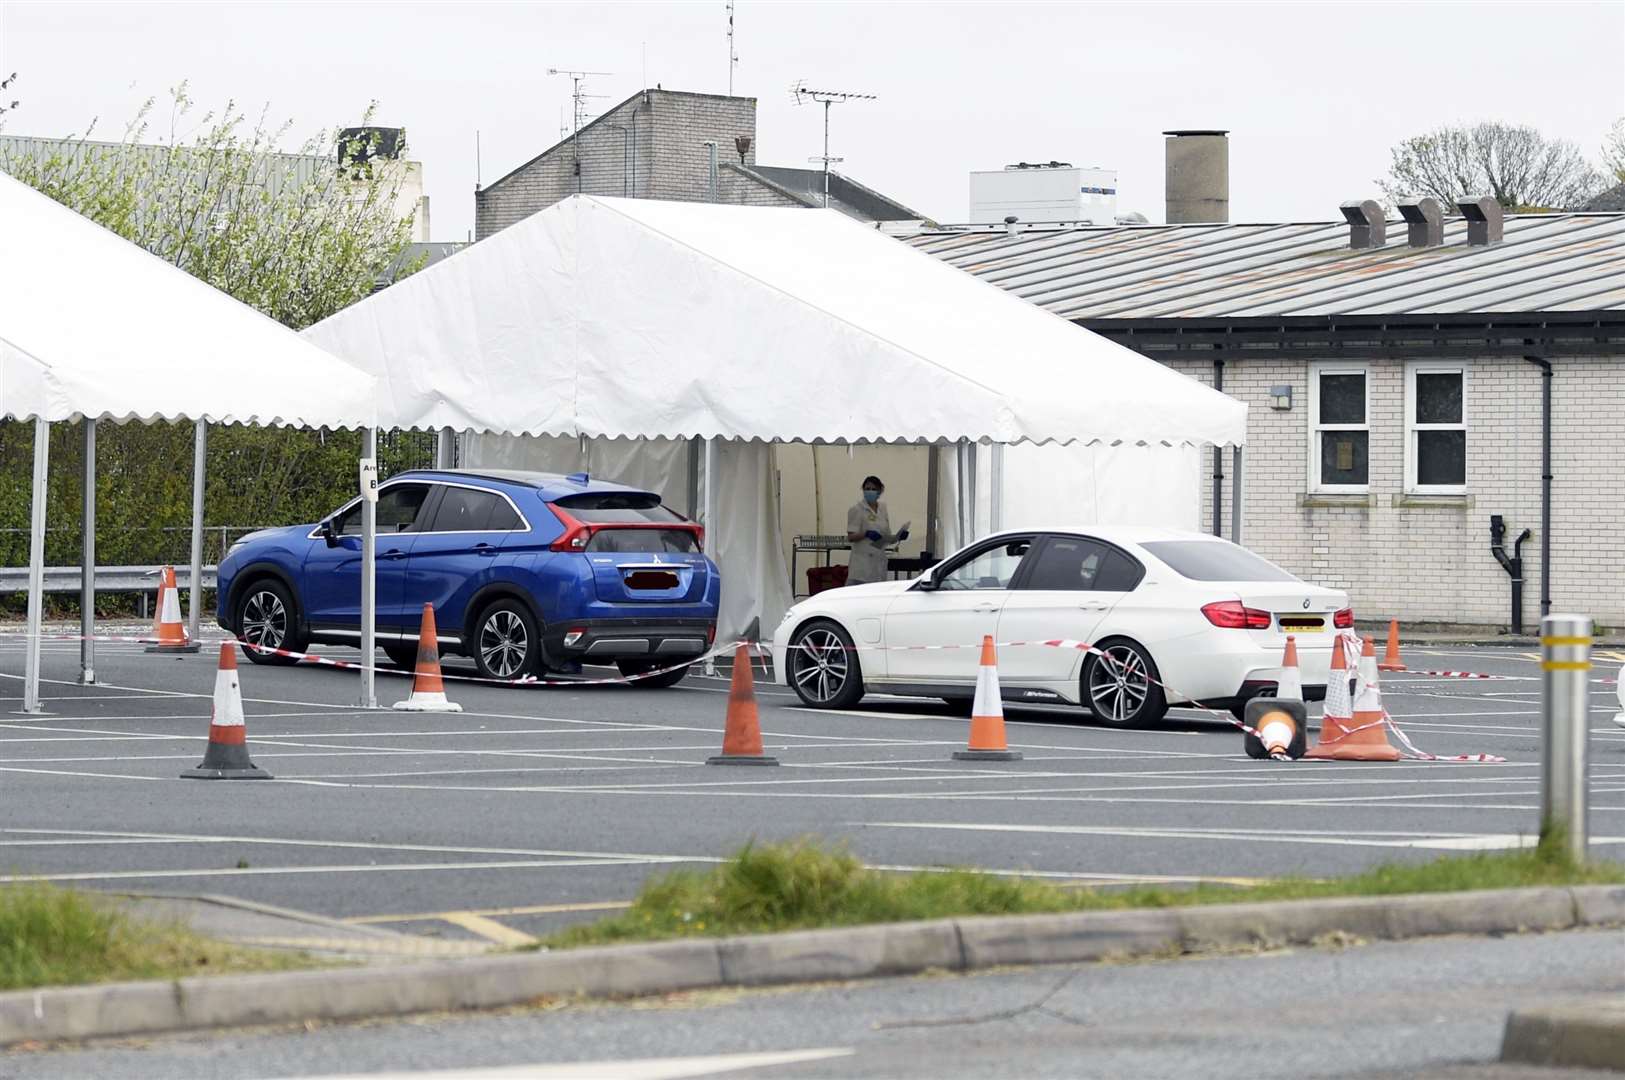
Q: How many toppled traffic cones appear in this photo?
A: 1